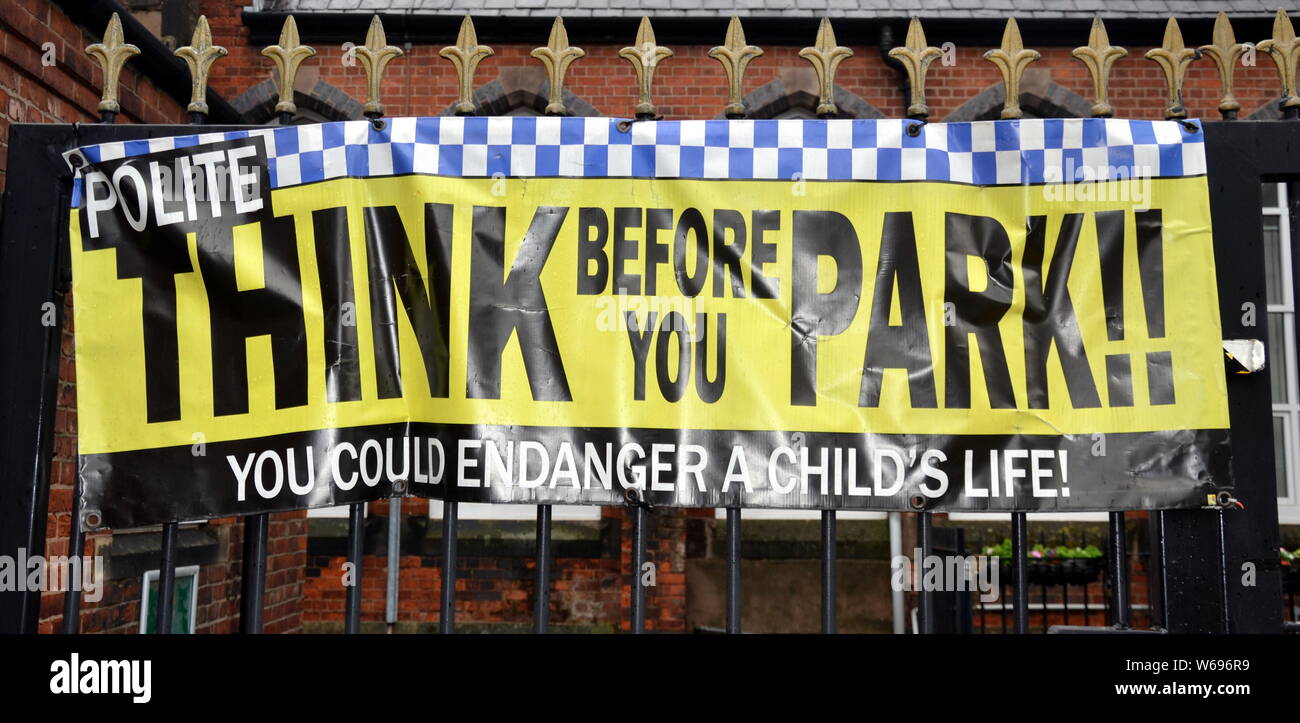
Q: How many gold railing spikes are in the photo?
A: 15